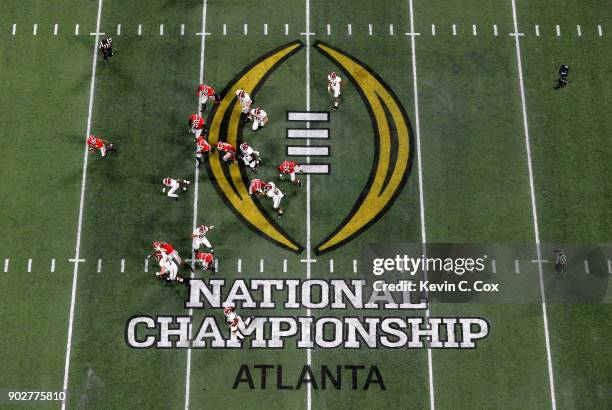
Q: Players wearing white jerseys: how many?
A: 9